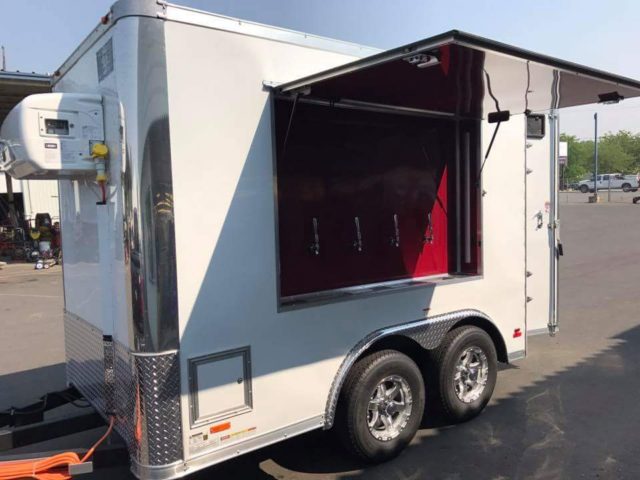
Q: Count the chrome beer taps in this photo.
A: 4